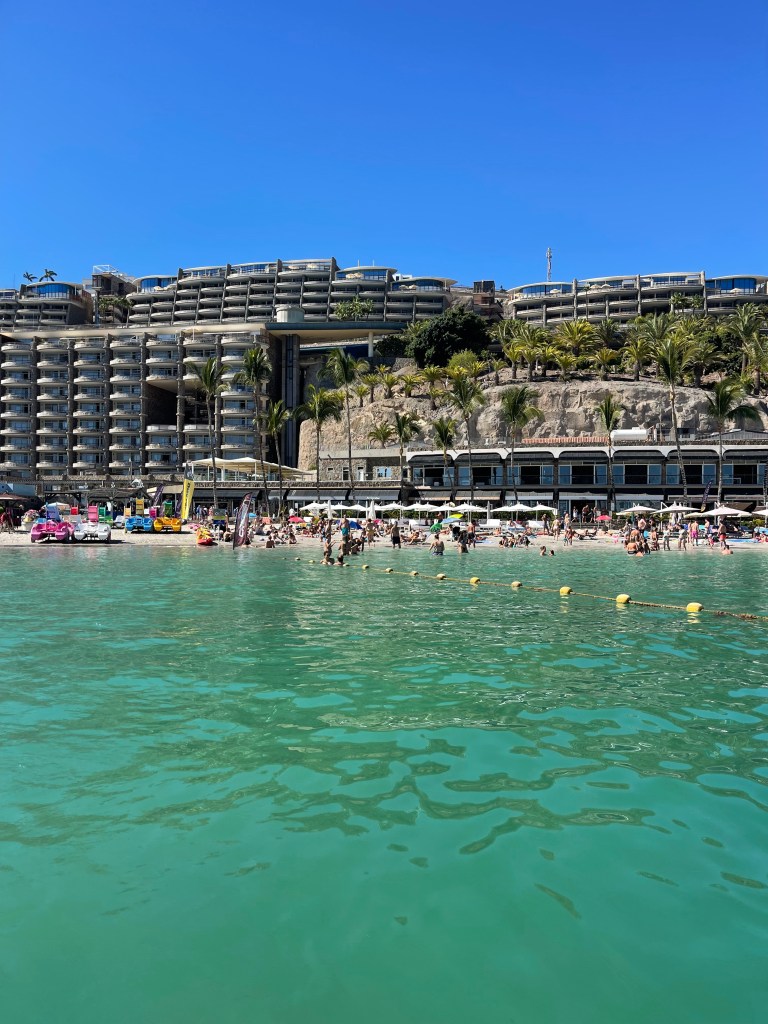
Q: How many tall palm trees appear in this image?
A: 12